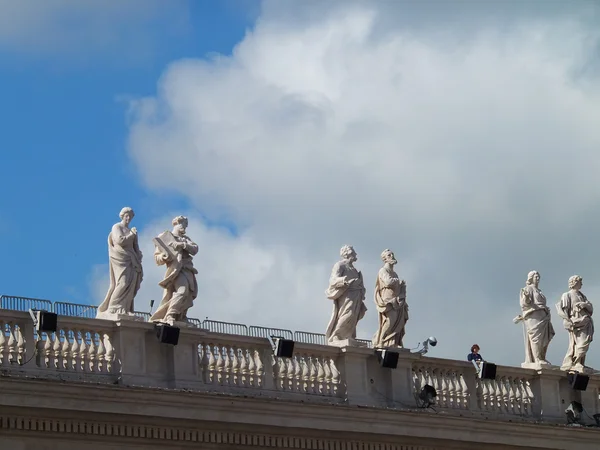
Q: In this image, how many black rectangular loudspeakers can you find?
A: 6